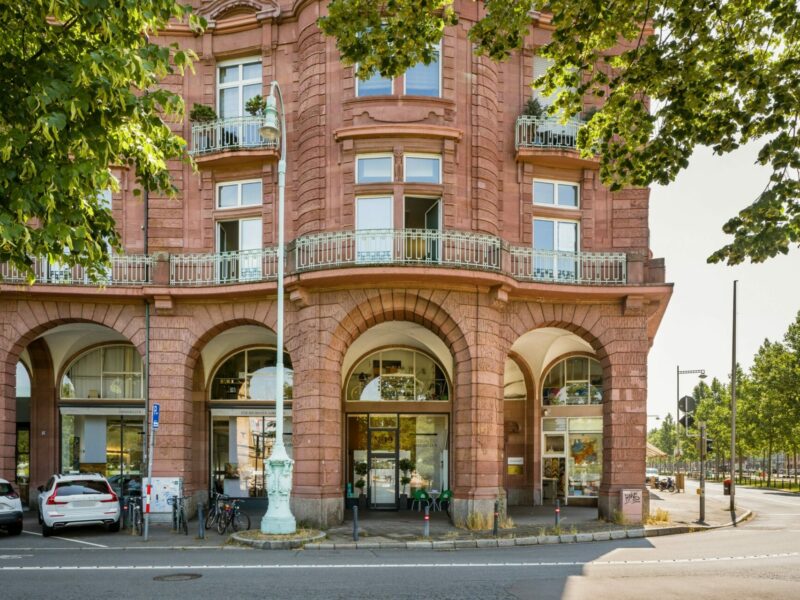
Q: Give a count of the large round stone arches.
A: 4